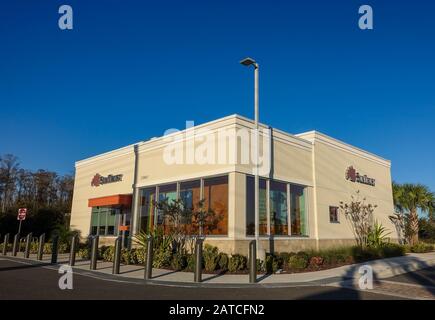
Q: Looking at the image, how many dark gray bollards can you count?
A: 11